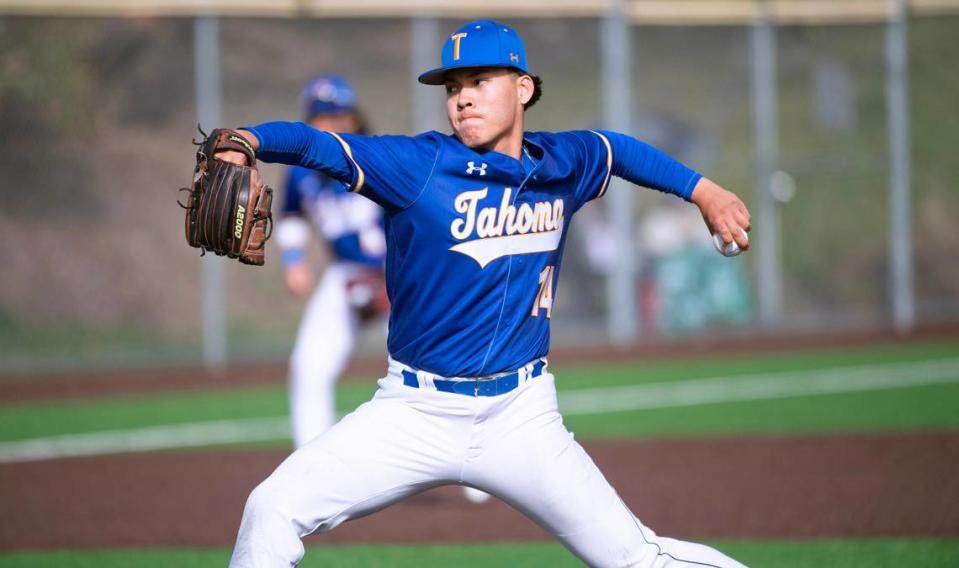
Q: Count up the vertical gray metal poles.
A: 5